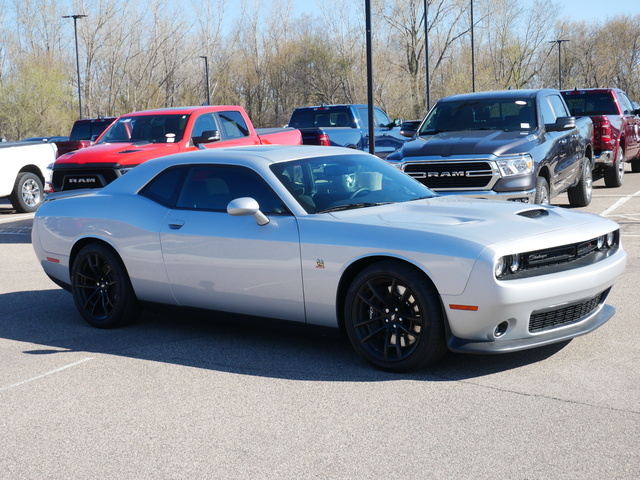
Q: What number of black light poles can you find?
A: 6